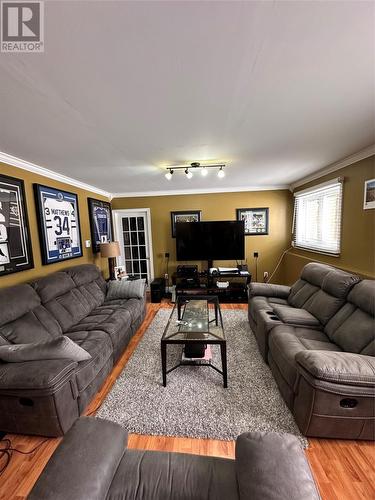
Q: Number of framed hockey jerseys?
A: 3